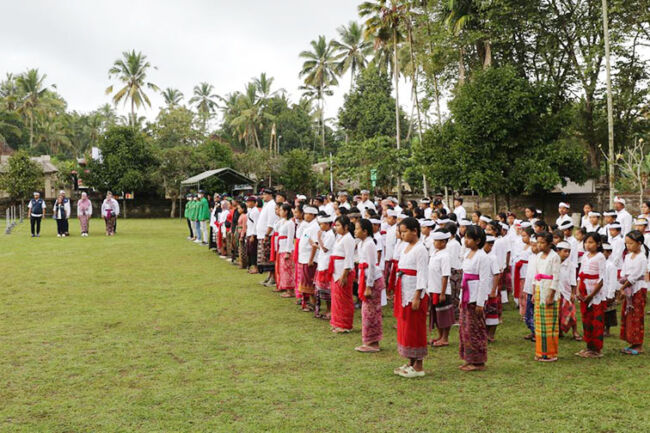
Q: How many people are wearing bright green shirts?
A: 4